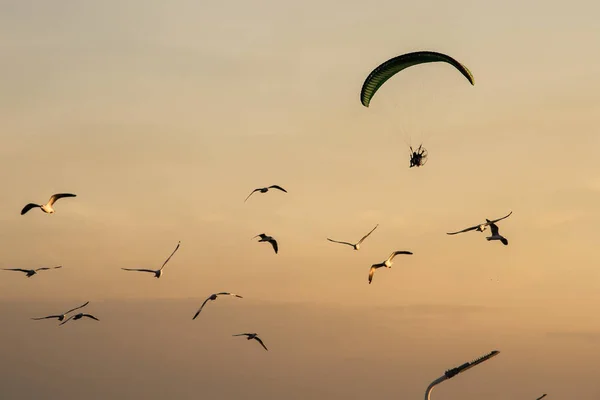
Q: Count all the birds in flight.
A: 13